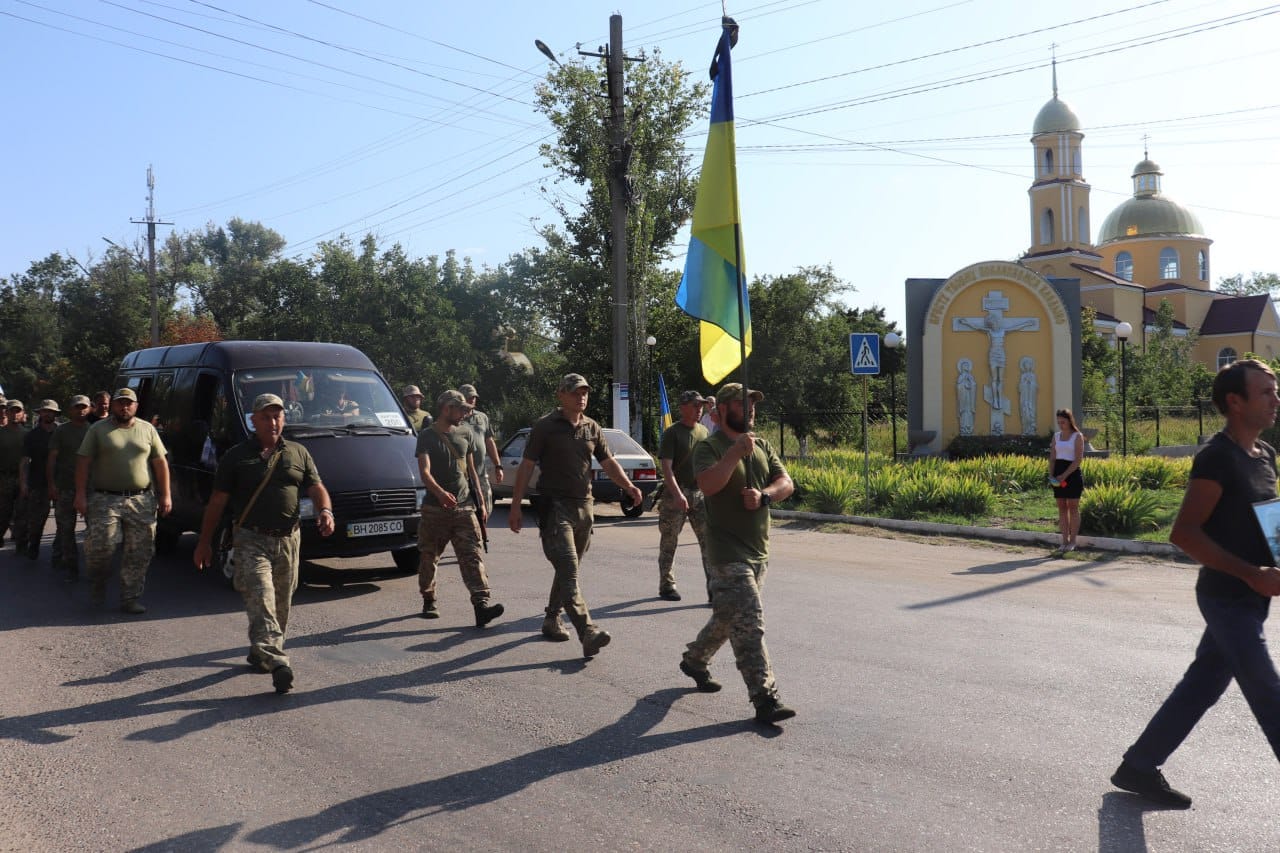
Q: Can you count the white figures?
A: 3